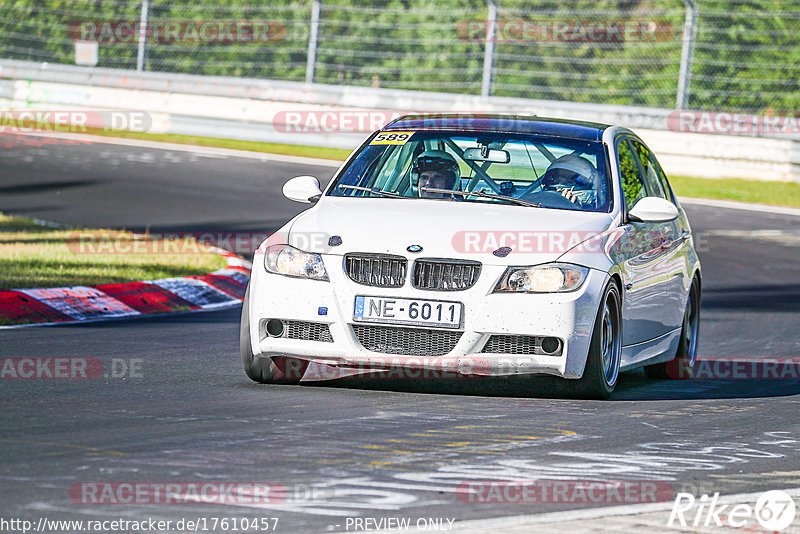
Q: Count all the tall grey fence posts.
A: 4